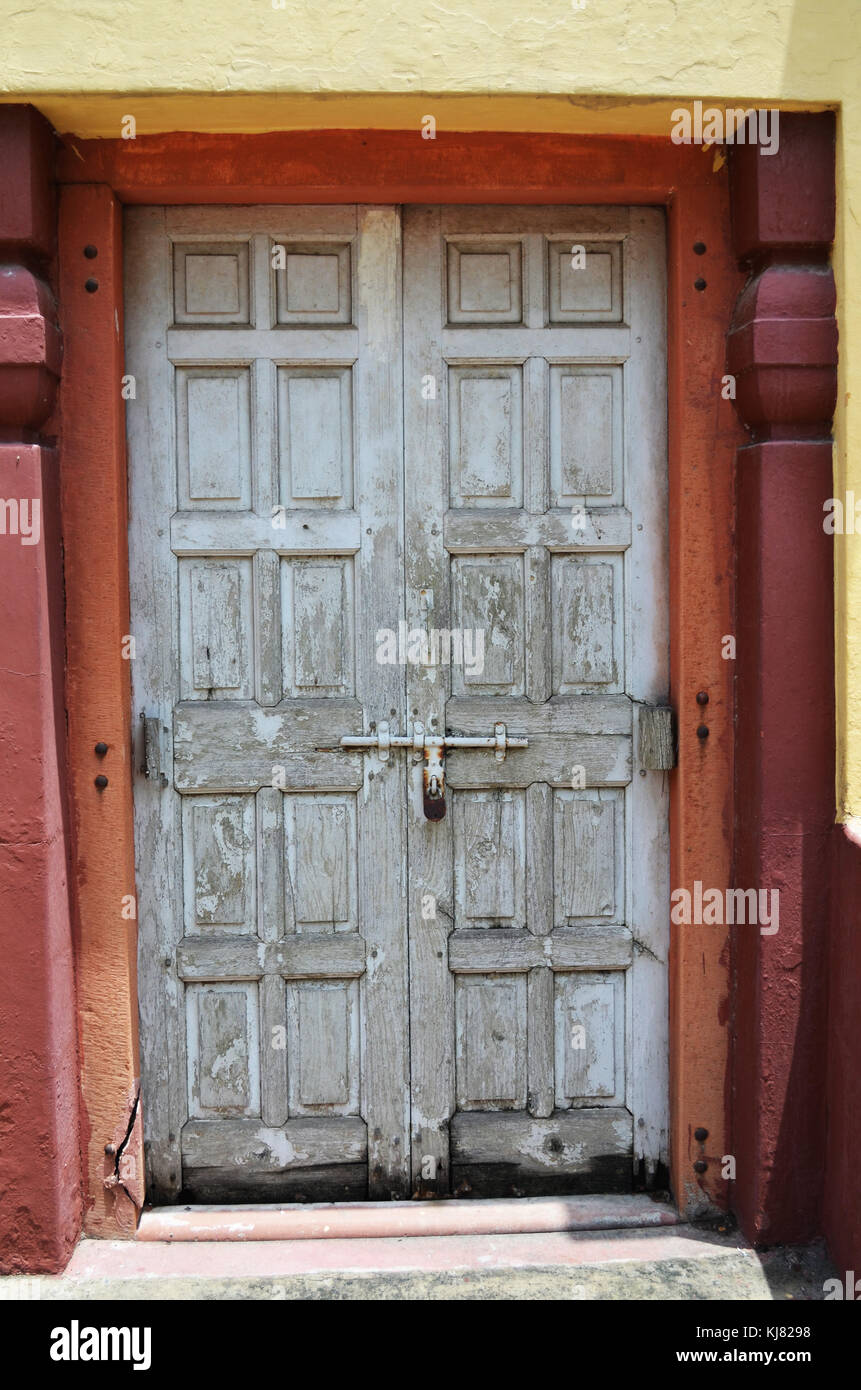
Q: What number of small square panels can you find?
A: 4